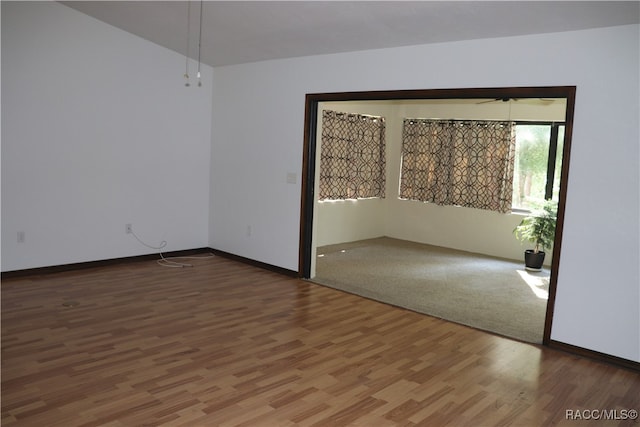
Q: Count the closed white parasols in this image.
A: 0